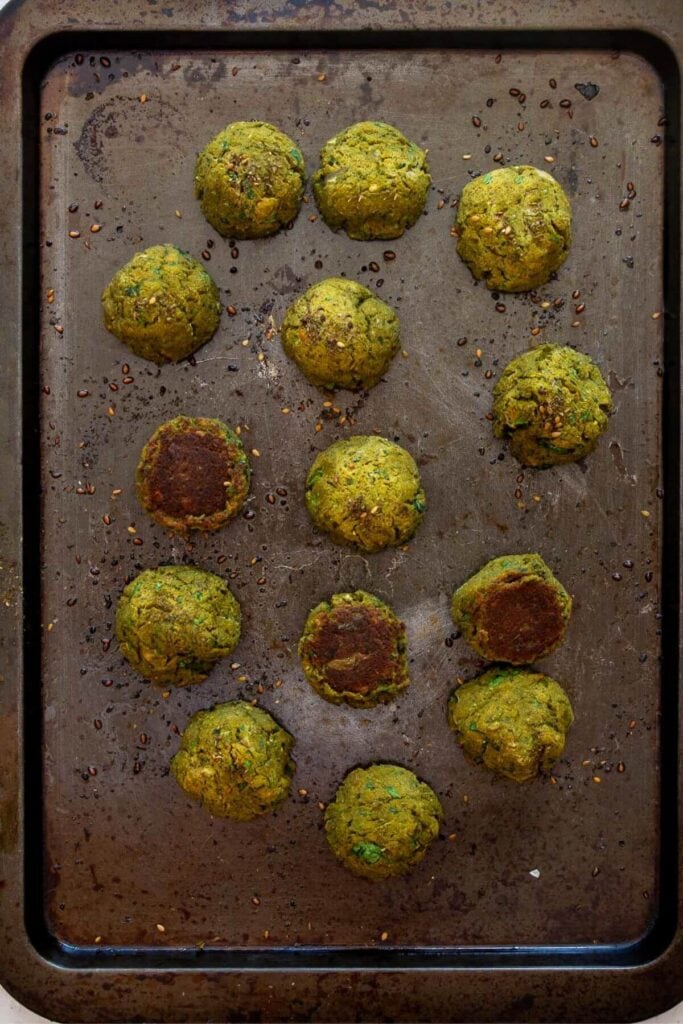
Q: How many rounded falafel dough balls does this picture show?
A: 14